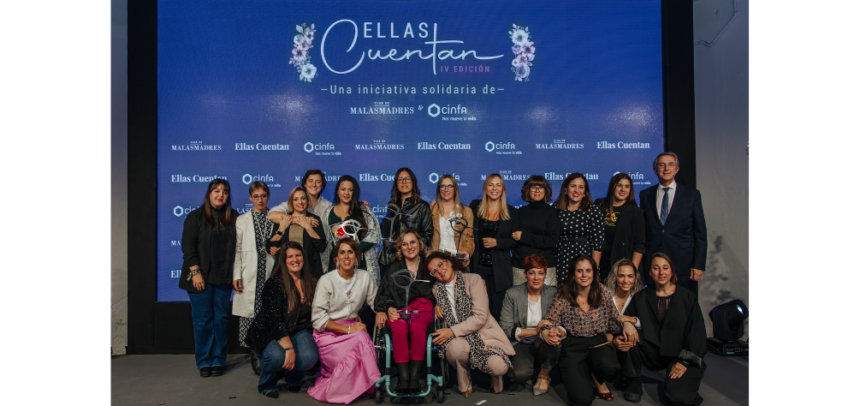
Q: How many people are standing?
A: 12